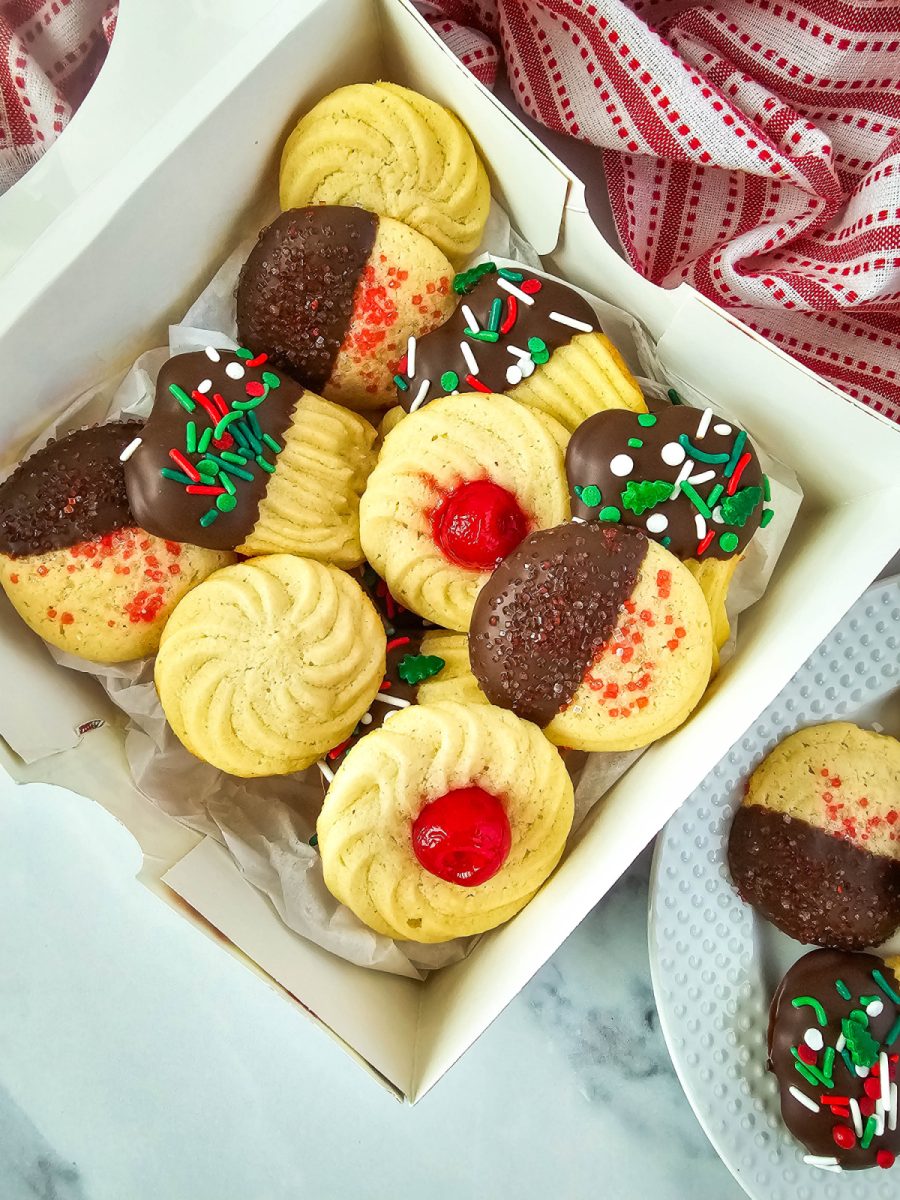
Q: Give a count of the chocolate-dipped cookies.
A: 9